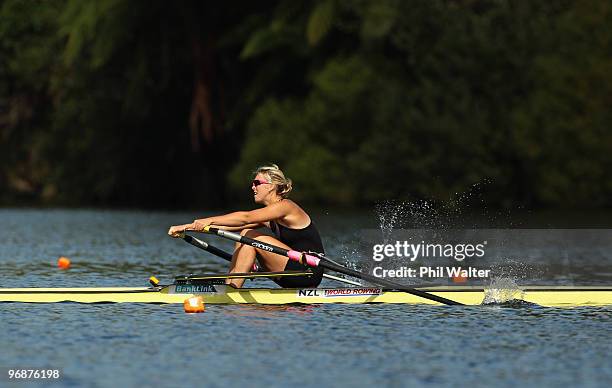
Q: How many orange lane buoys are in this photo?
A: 3